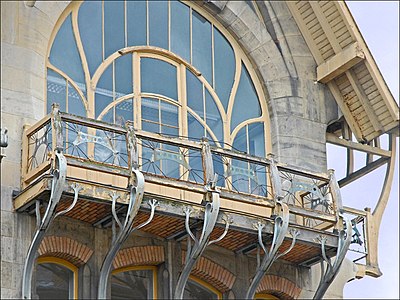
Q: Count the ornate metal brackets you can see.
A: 5